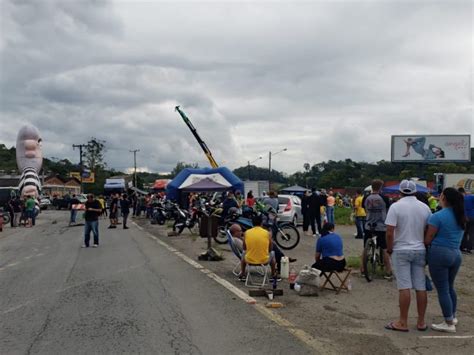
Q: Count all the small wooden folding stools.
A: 1